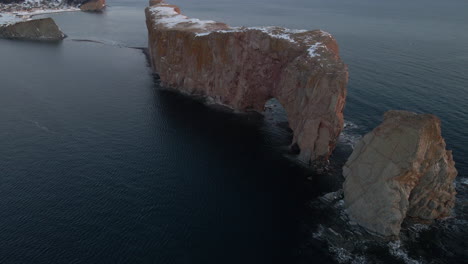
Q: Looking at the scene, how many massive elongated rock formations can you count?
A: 1